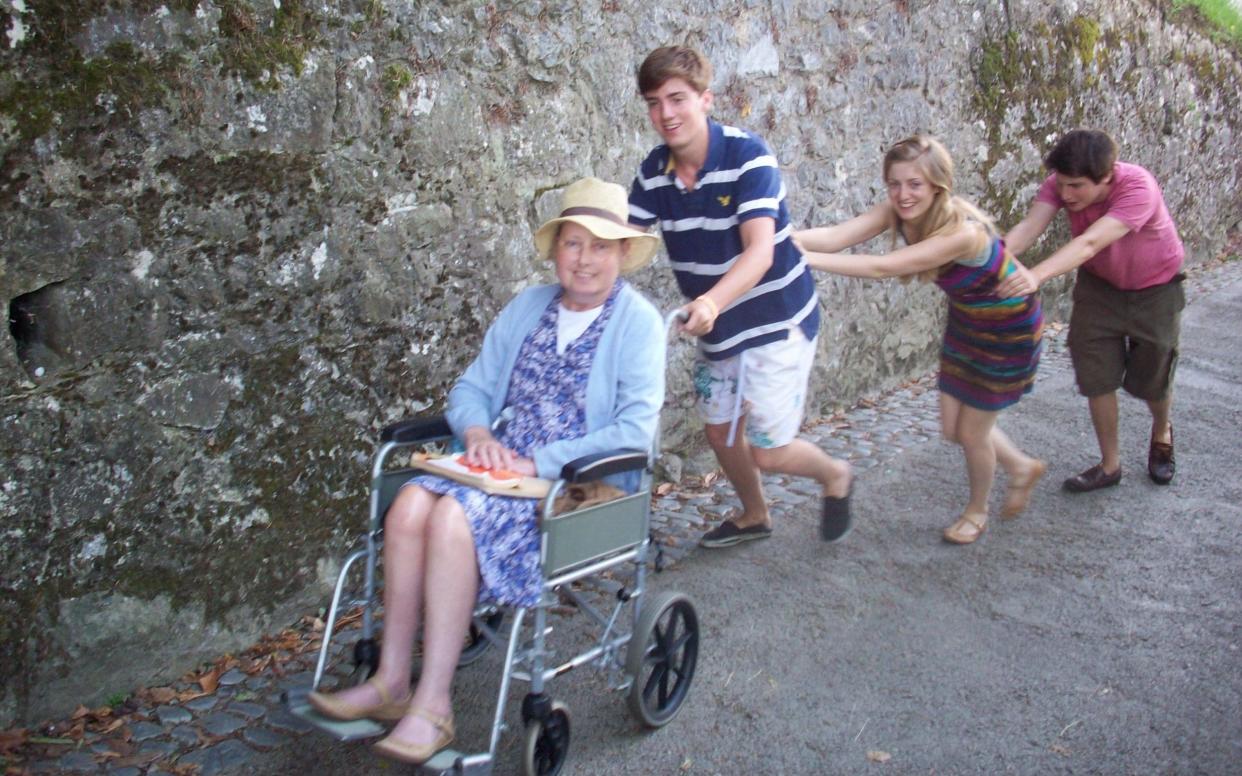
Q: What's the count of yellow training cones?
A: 0